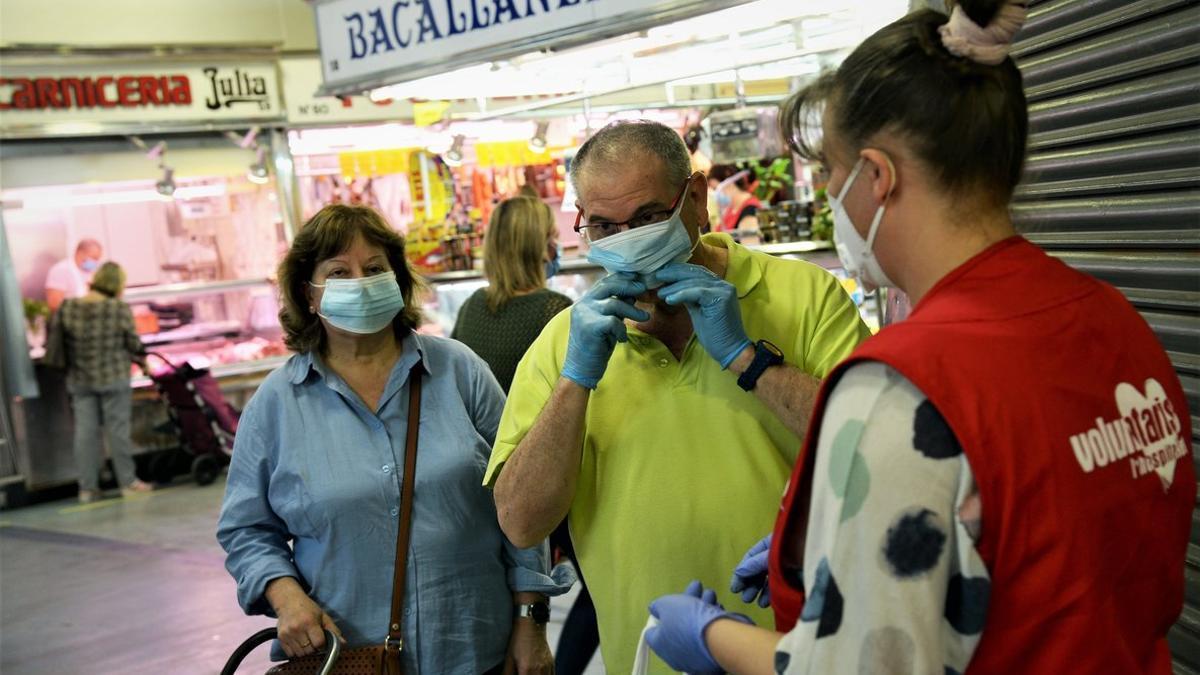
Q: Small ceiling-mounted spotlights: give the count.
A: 4